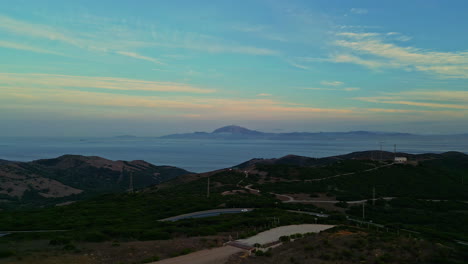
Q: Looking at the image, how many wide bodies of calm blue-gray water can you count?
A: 1